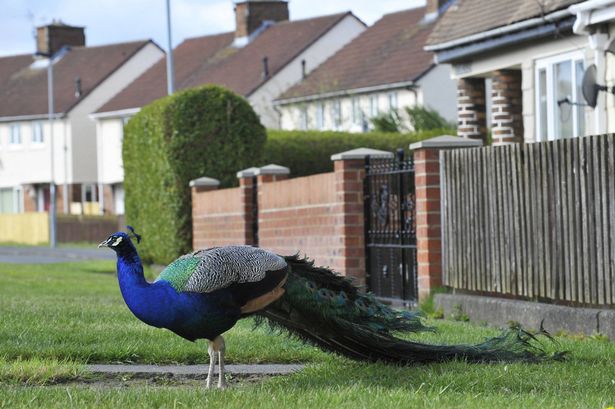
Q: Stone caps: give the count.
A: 5